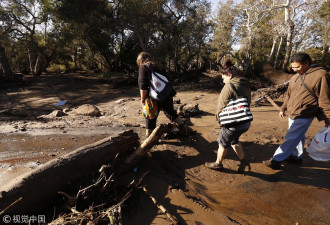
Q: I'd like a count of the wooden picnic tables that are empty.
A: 0